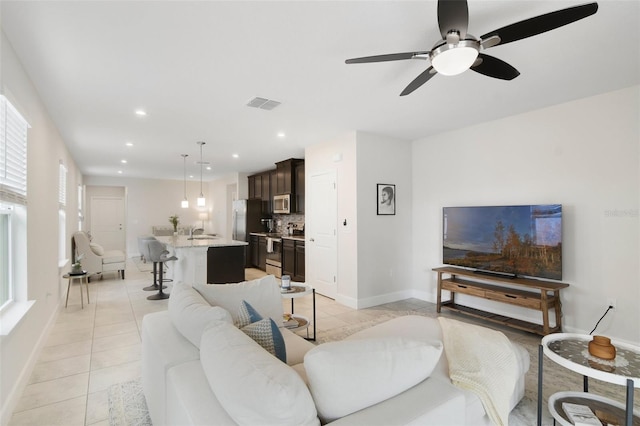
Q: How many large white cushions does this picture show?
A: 4